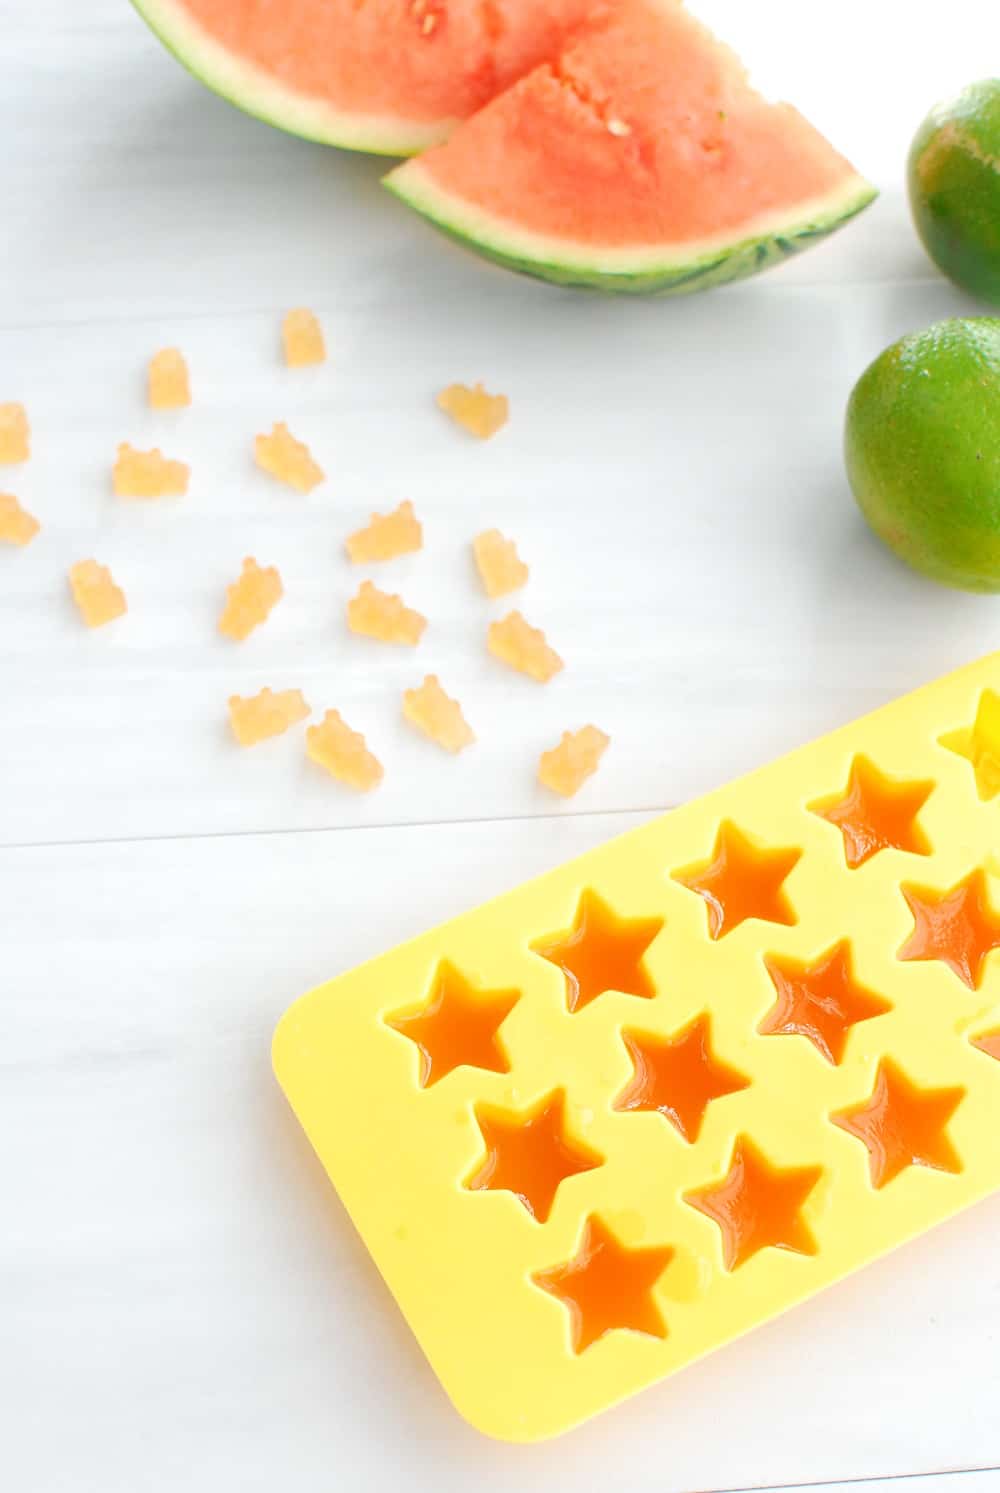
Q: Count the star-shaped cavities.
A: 13